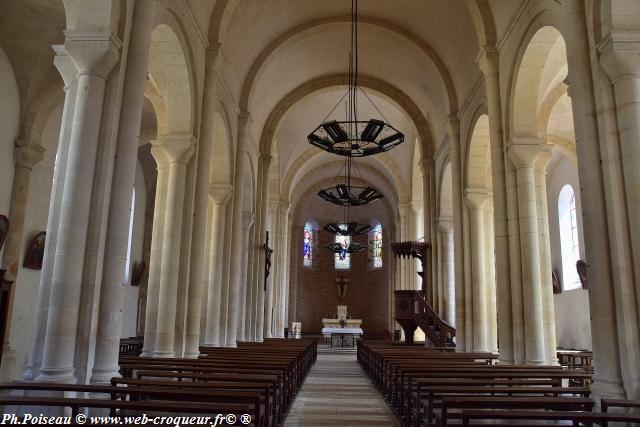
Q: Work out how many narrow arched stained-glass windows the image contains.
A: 3